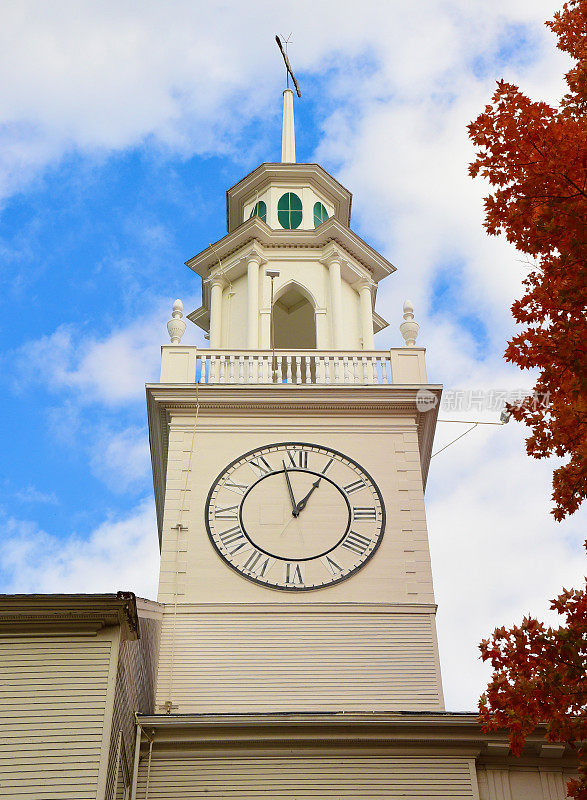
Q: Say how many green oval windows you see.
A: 3